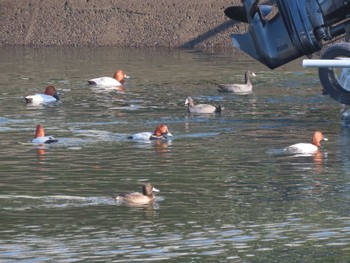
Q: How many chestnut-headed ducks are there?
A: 5